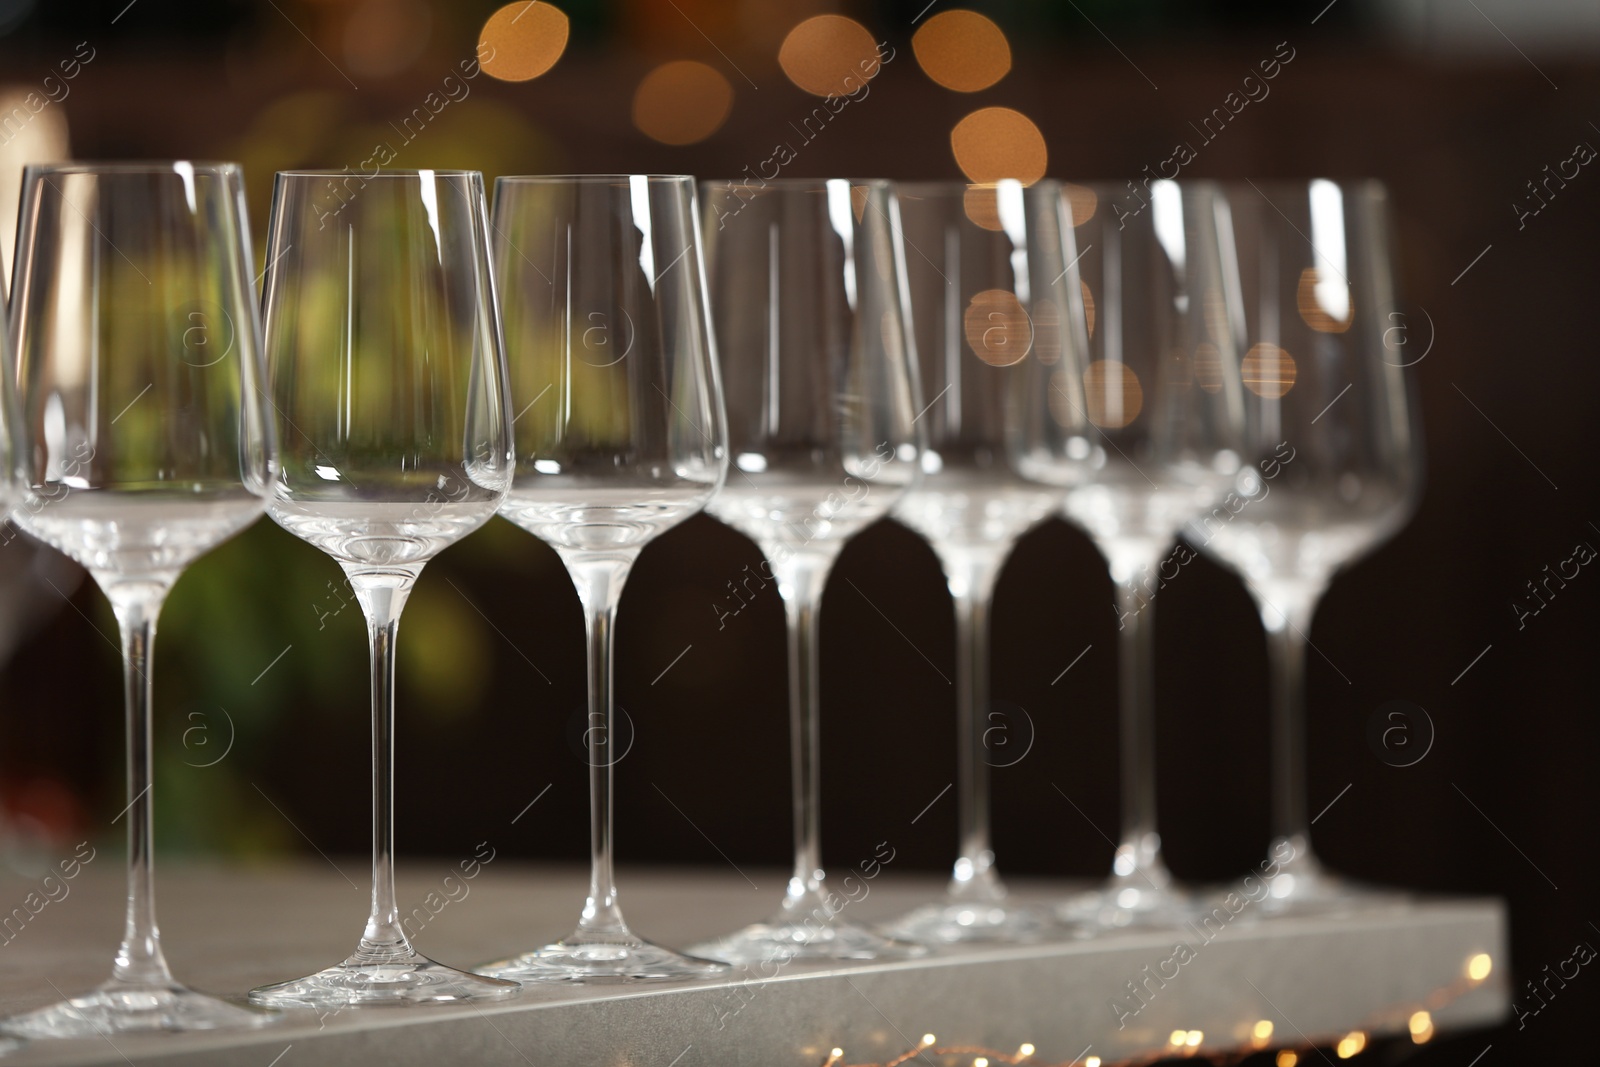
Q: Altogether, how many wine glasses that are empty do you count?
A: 7